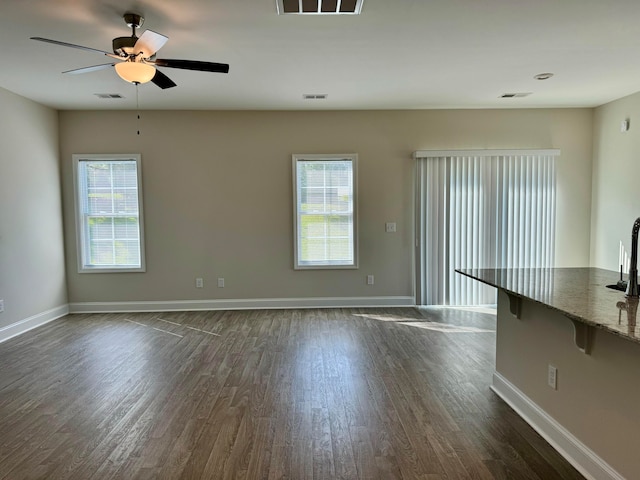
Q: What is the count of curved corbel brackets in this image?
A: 2